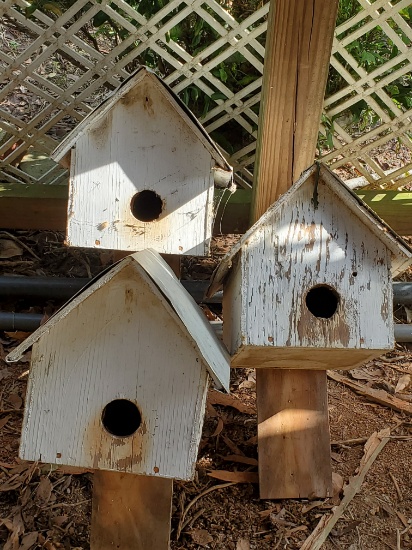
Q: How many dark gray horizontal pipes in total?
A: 2